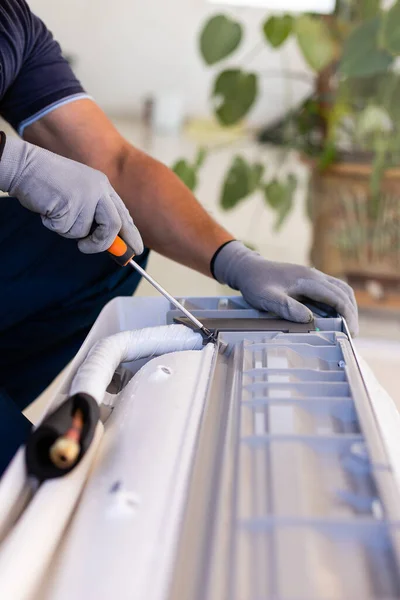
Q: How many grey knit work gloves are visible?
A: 2